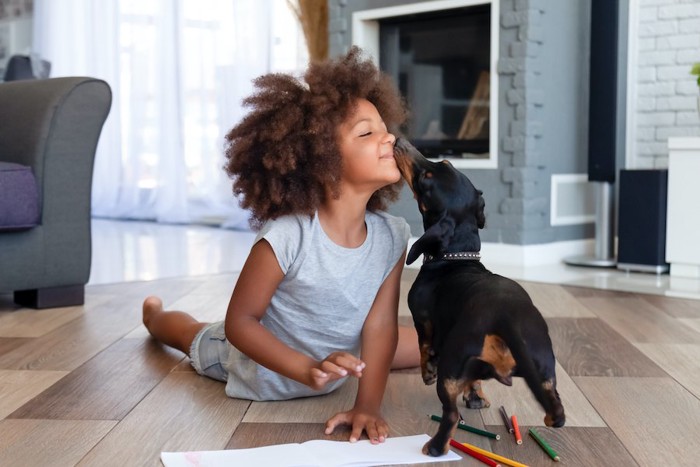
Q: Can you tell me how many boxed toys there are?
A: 0